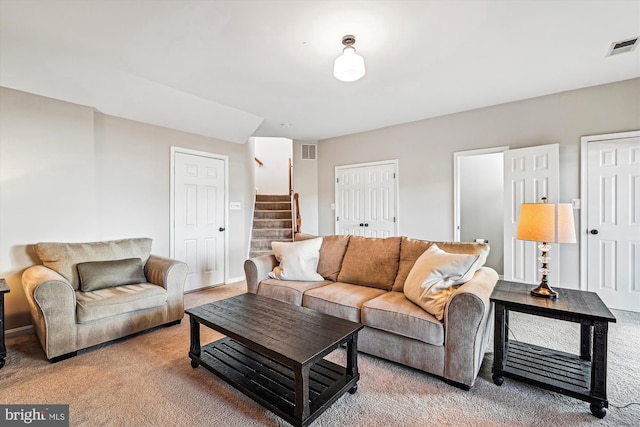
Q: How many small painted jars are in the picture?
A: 0